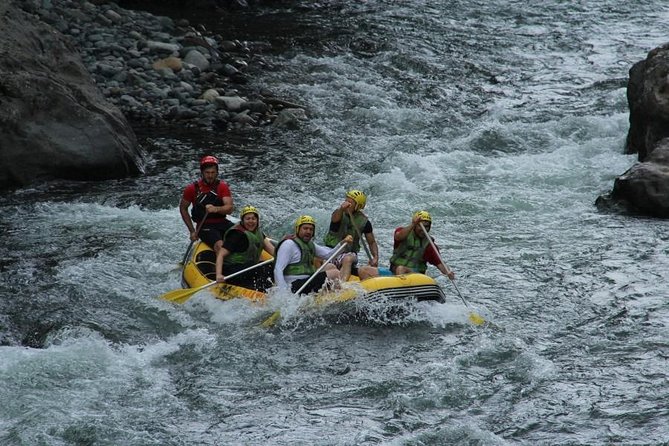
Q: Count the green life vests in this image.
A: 4